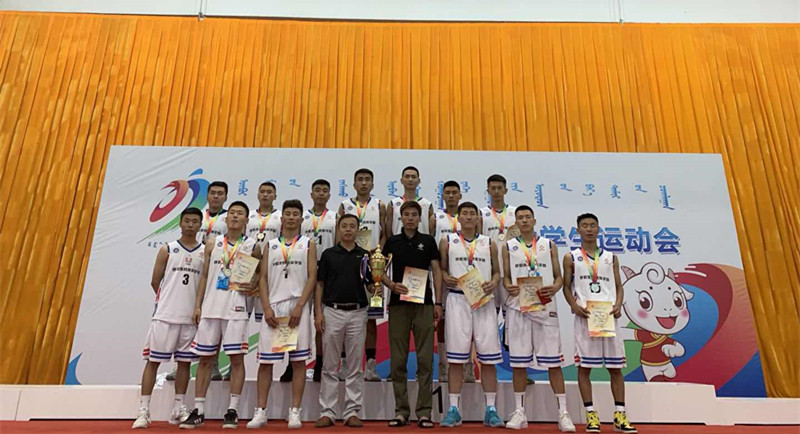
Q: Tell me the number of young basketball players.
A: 13